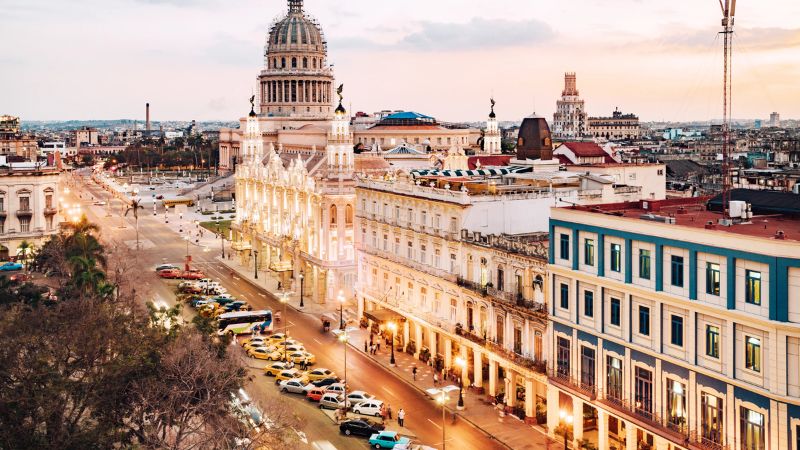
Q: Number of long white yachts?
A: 0